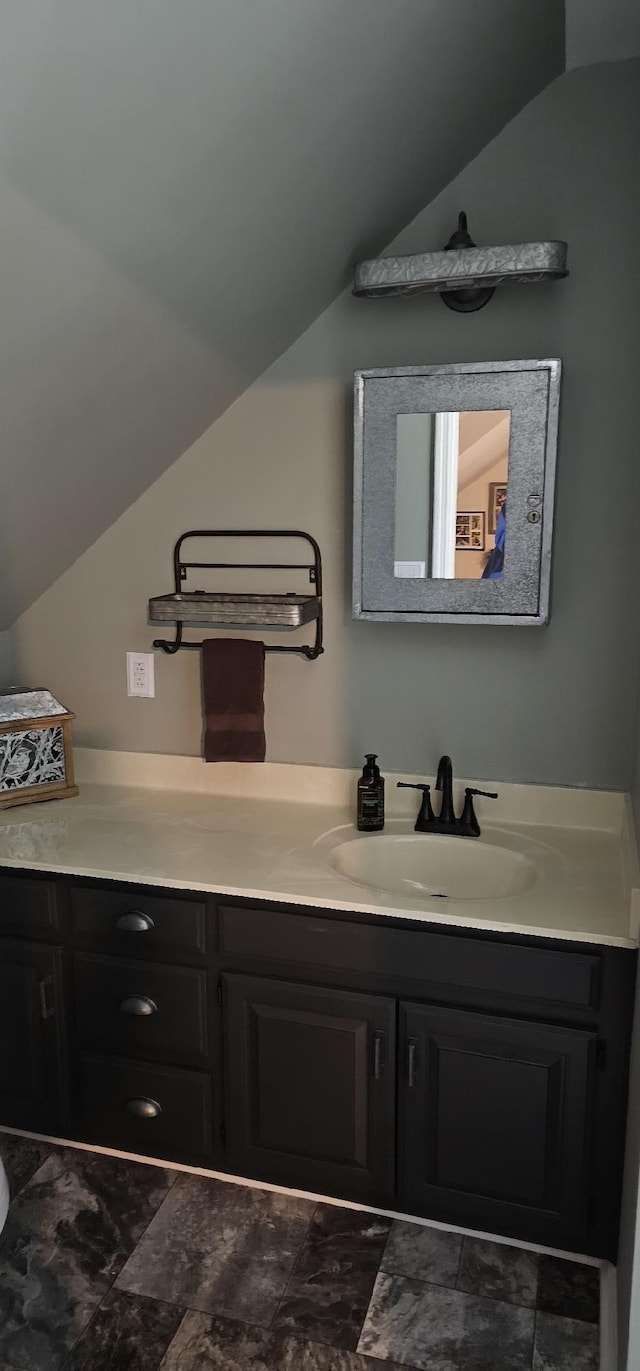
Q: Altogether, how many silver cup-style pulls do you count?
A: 3